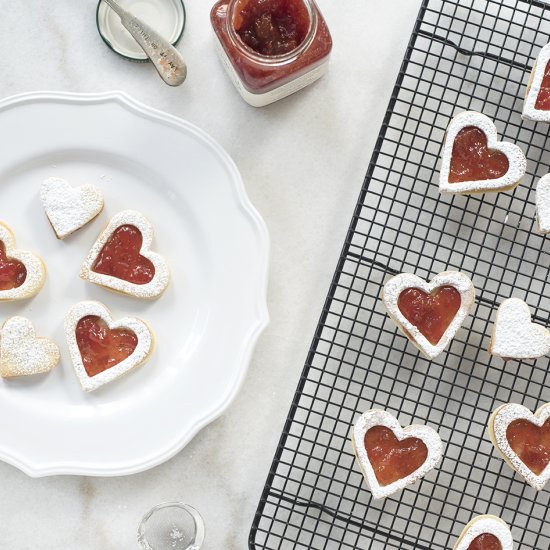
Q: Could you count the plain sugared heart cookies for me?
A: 4